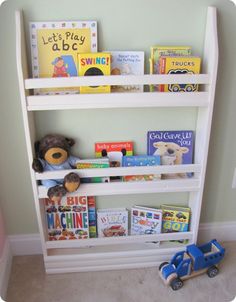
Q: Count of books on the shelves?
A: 13